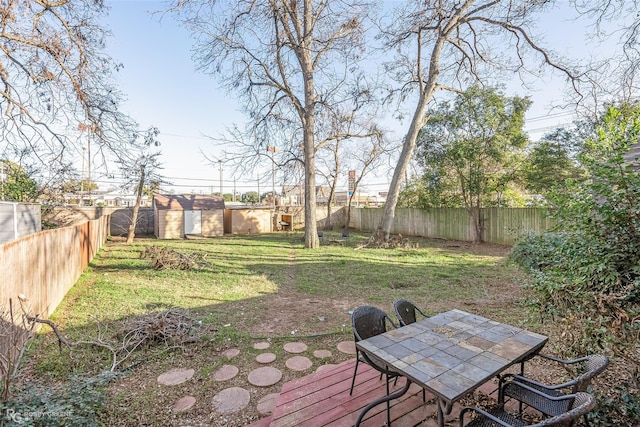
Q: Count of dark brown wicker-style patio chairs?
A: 4